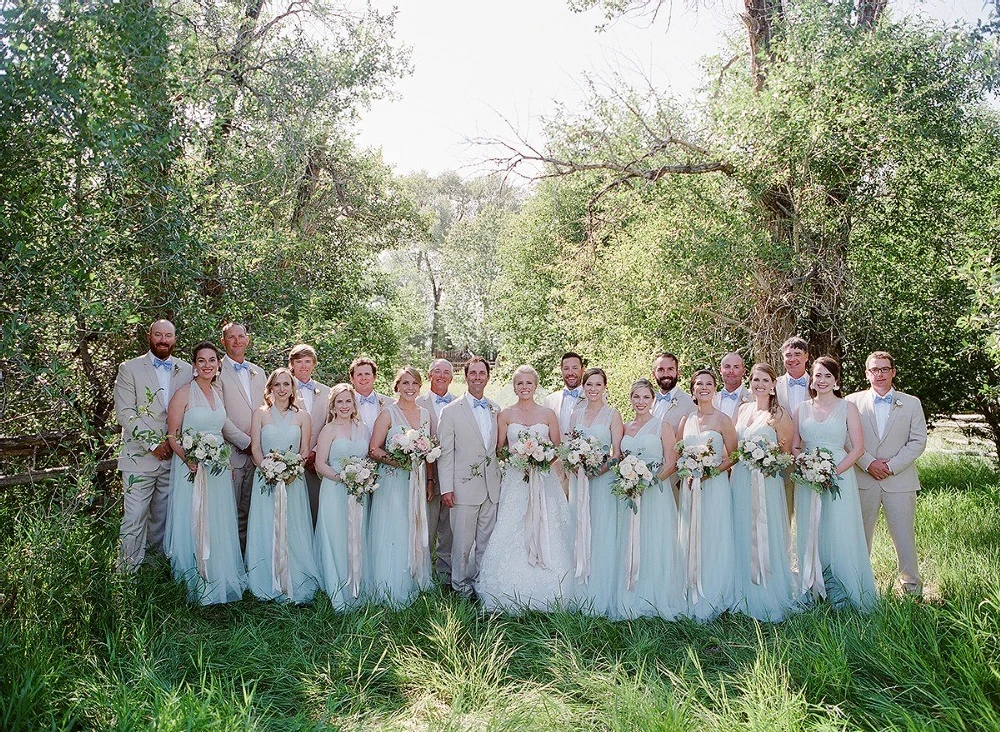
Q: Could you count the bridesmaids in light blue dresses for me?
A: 9